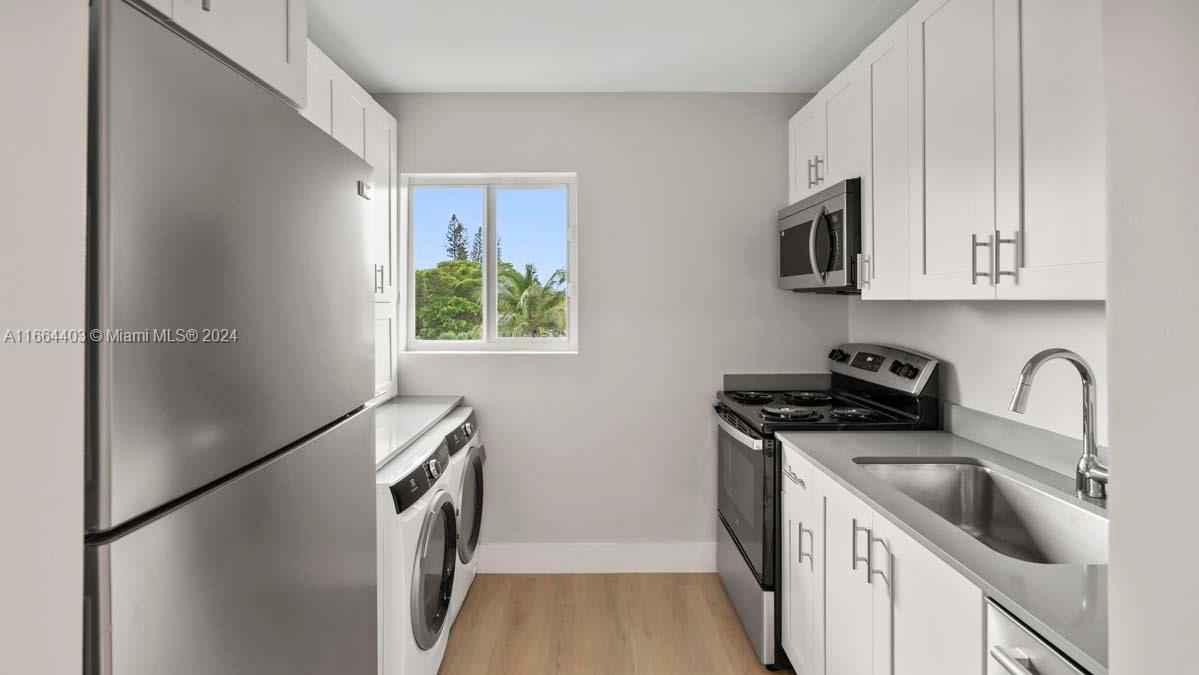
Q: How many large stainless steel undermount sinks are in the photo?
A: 1